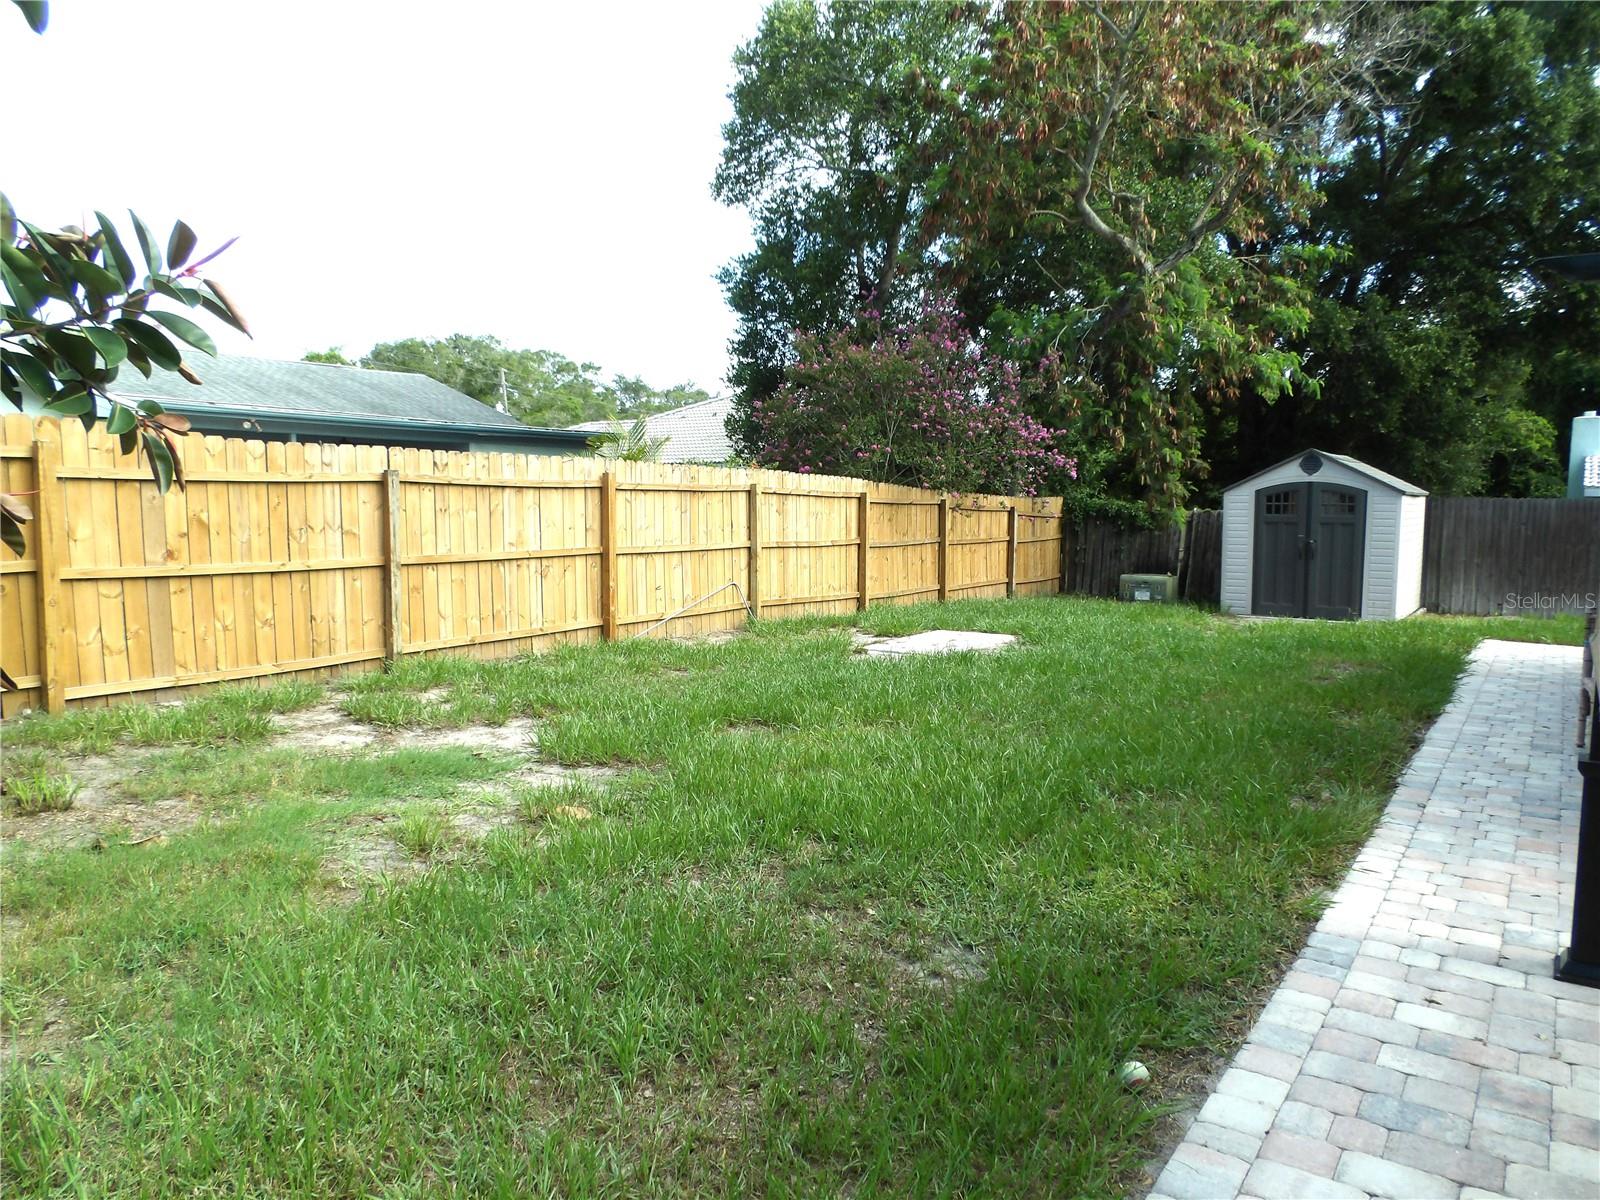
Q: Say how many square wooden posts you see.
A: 7